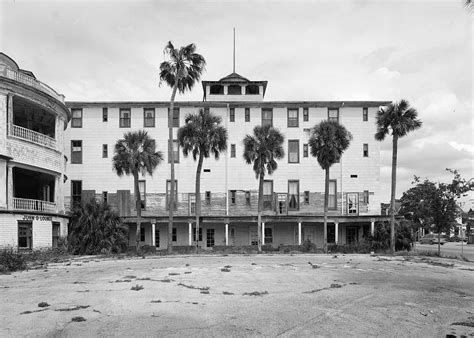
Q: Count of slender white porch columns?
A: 7